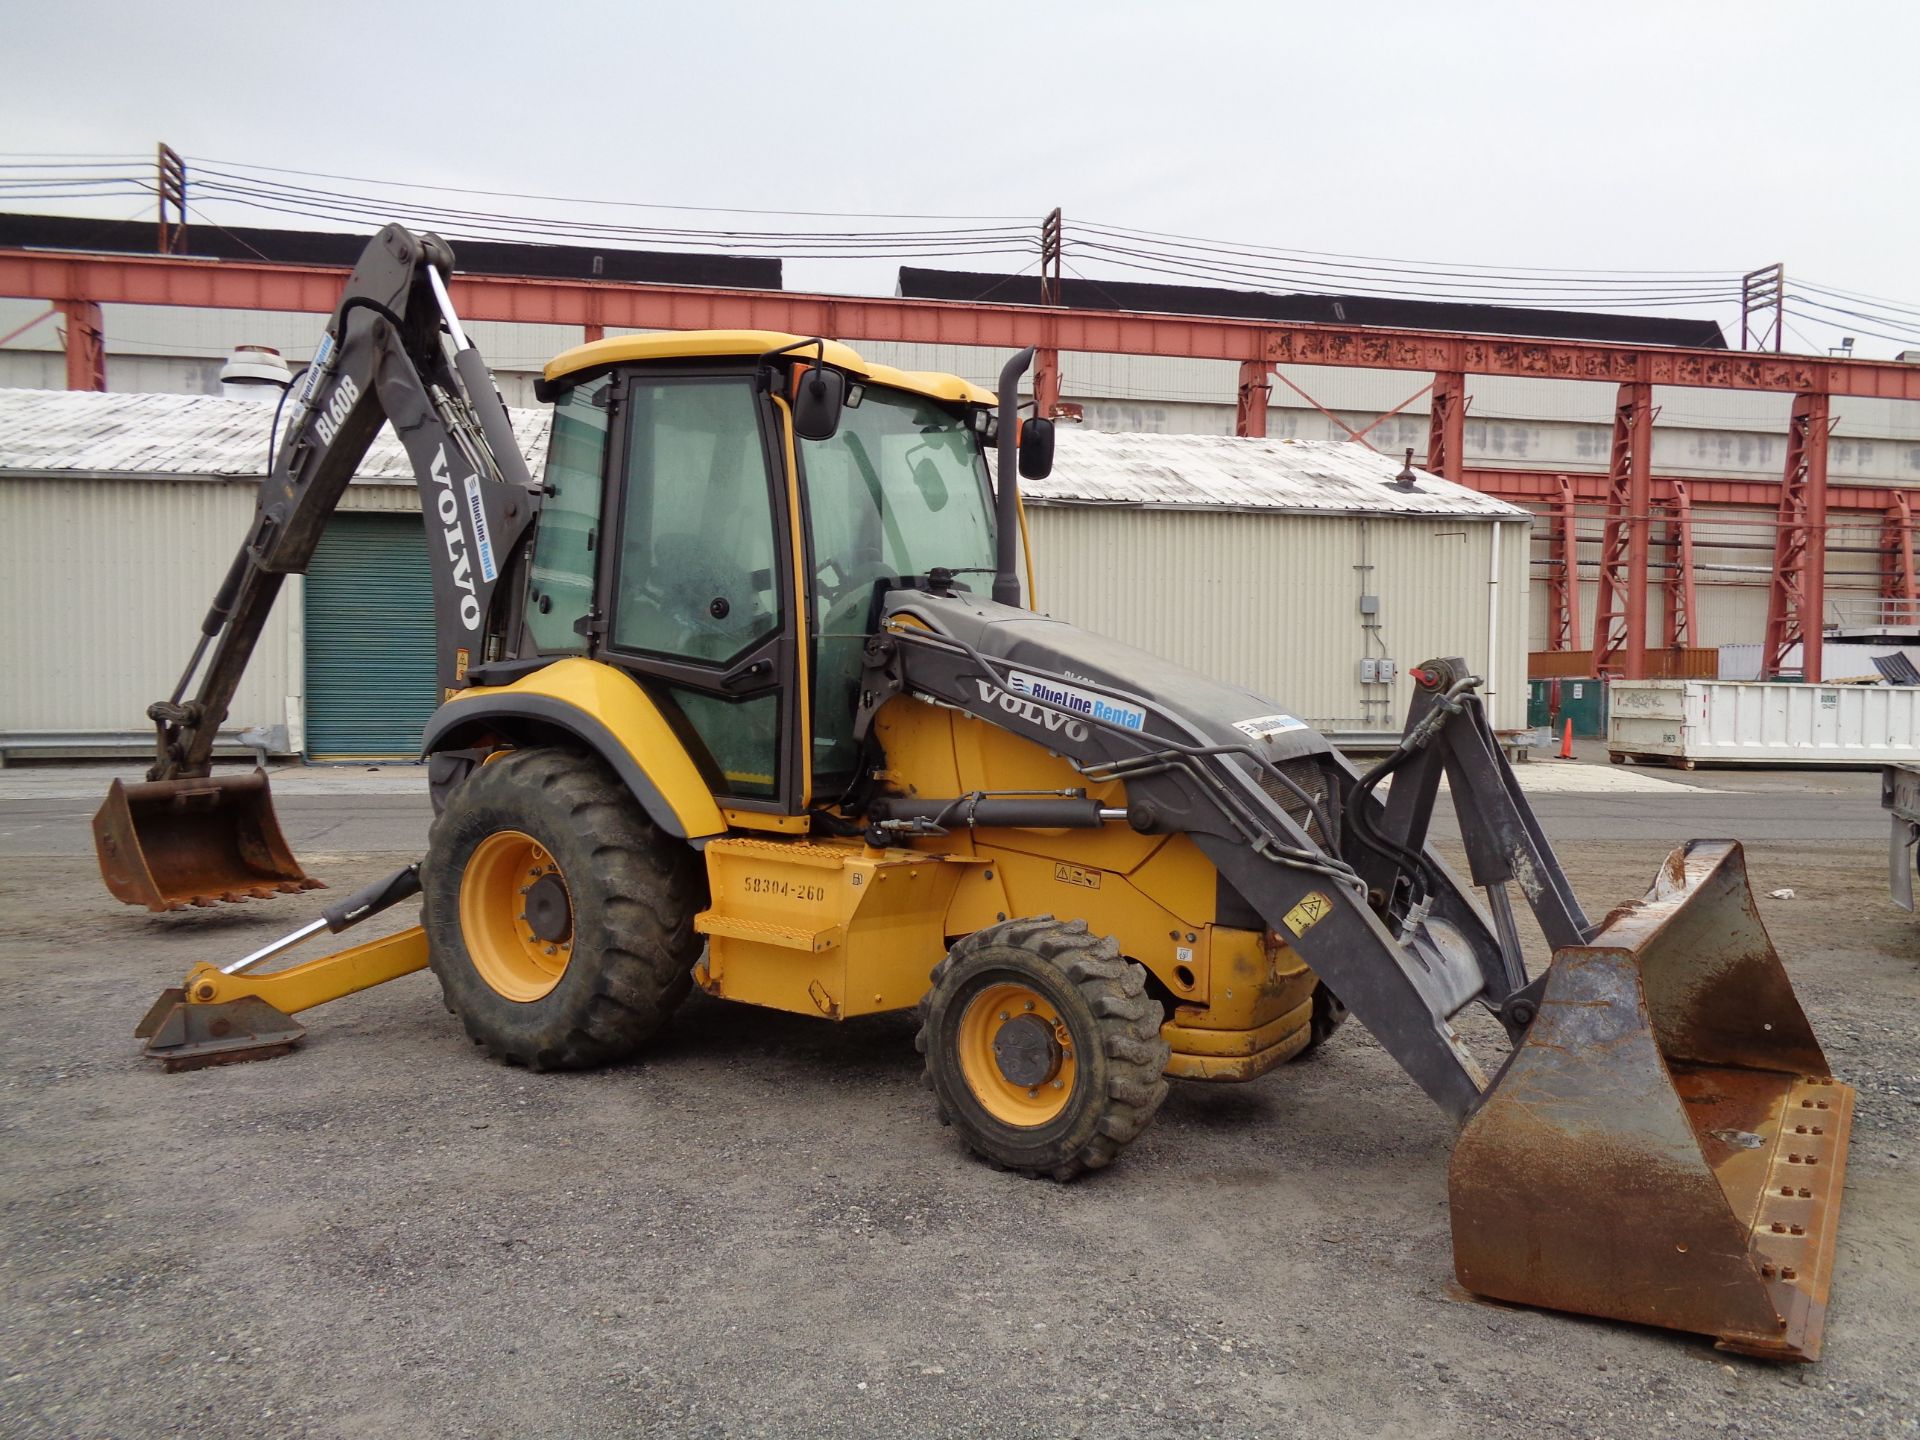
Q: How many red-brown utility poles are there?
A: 3